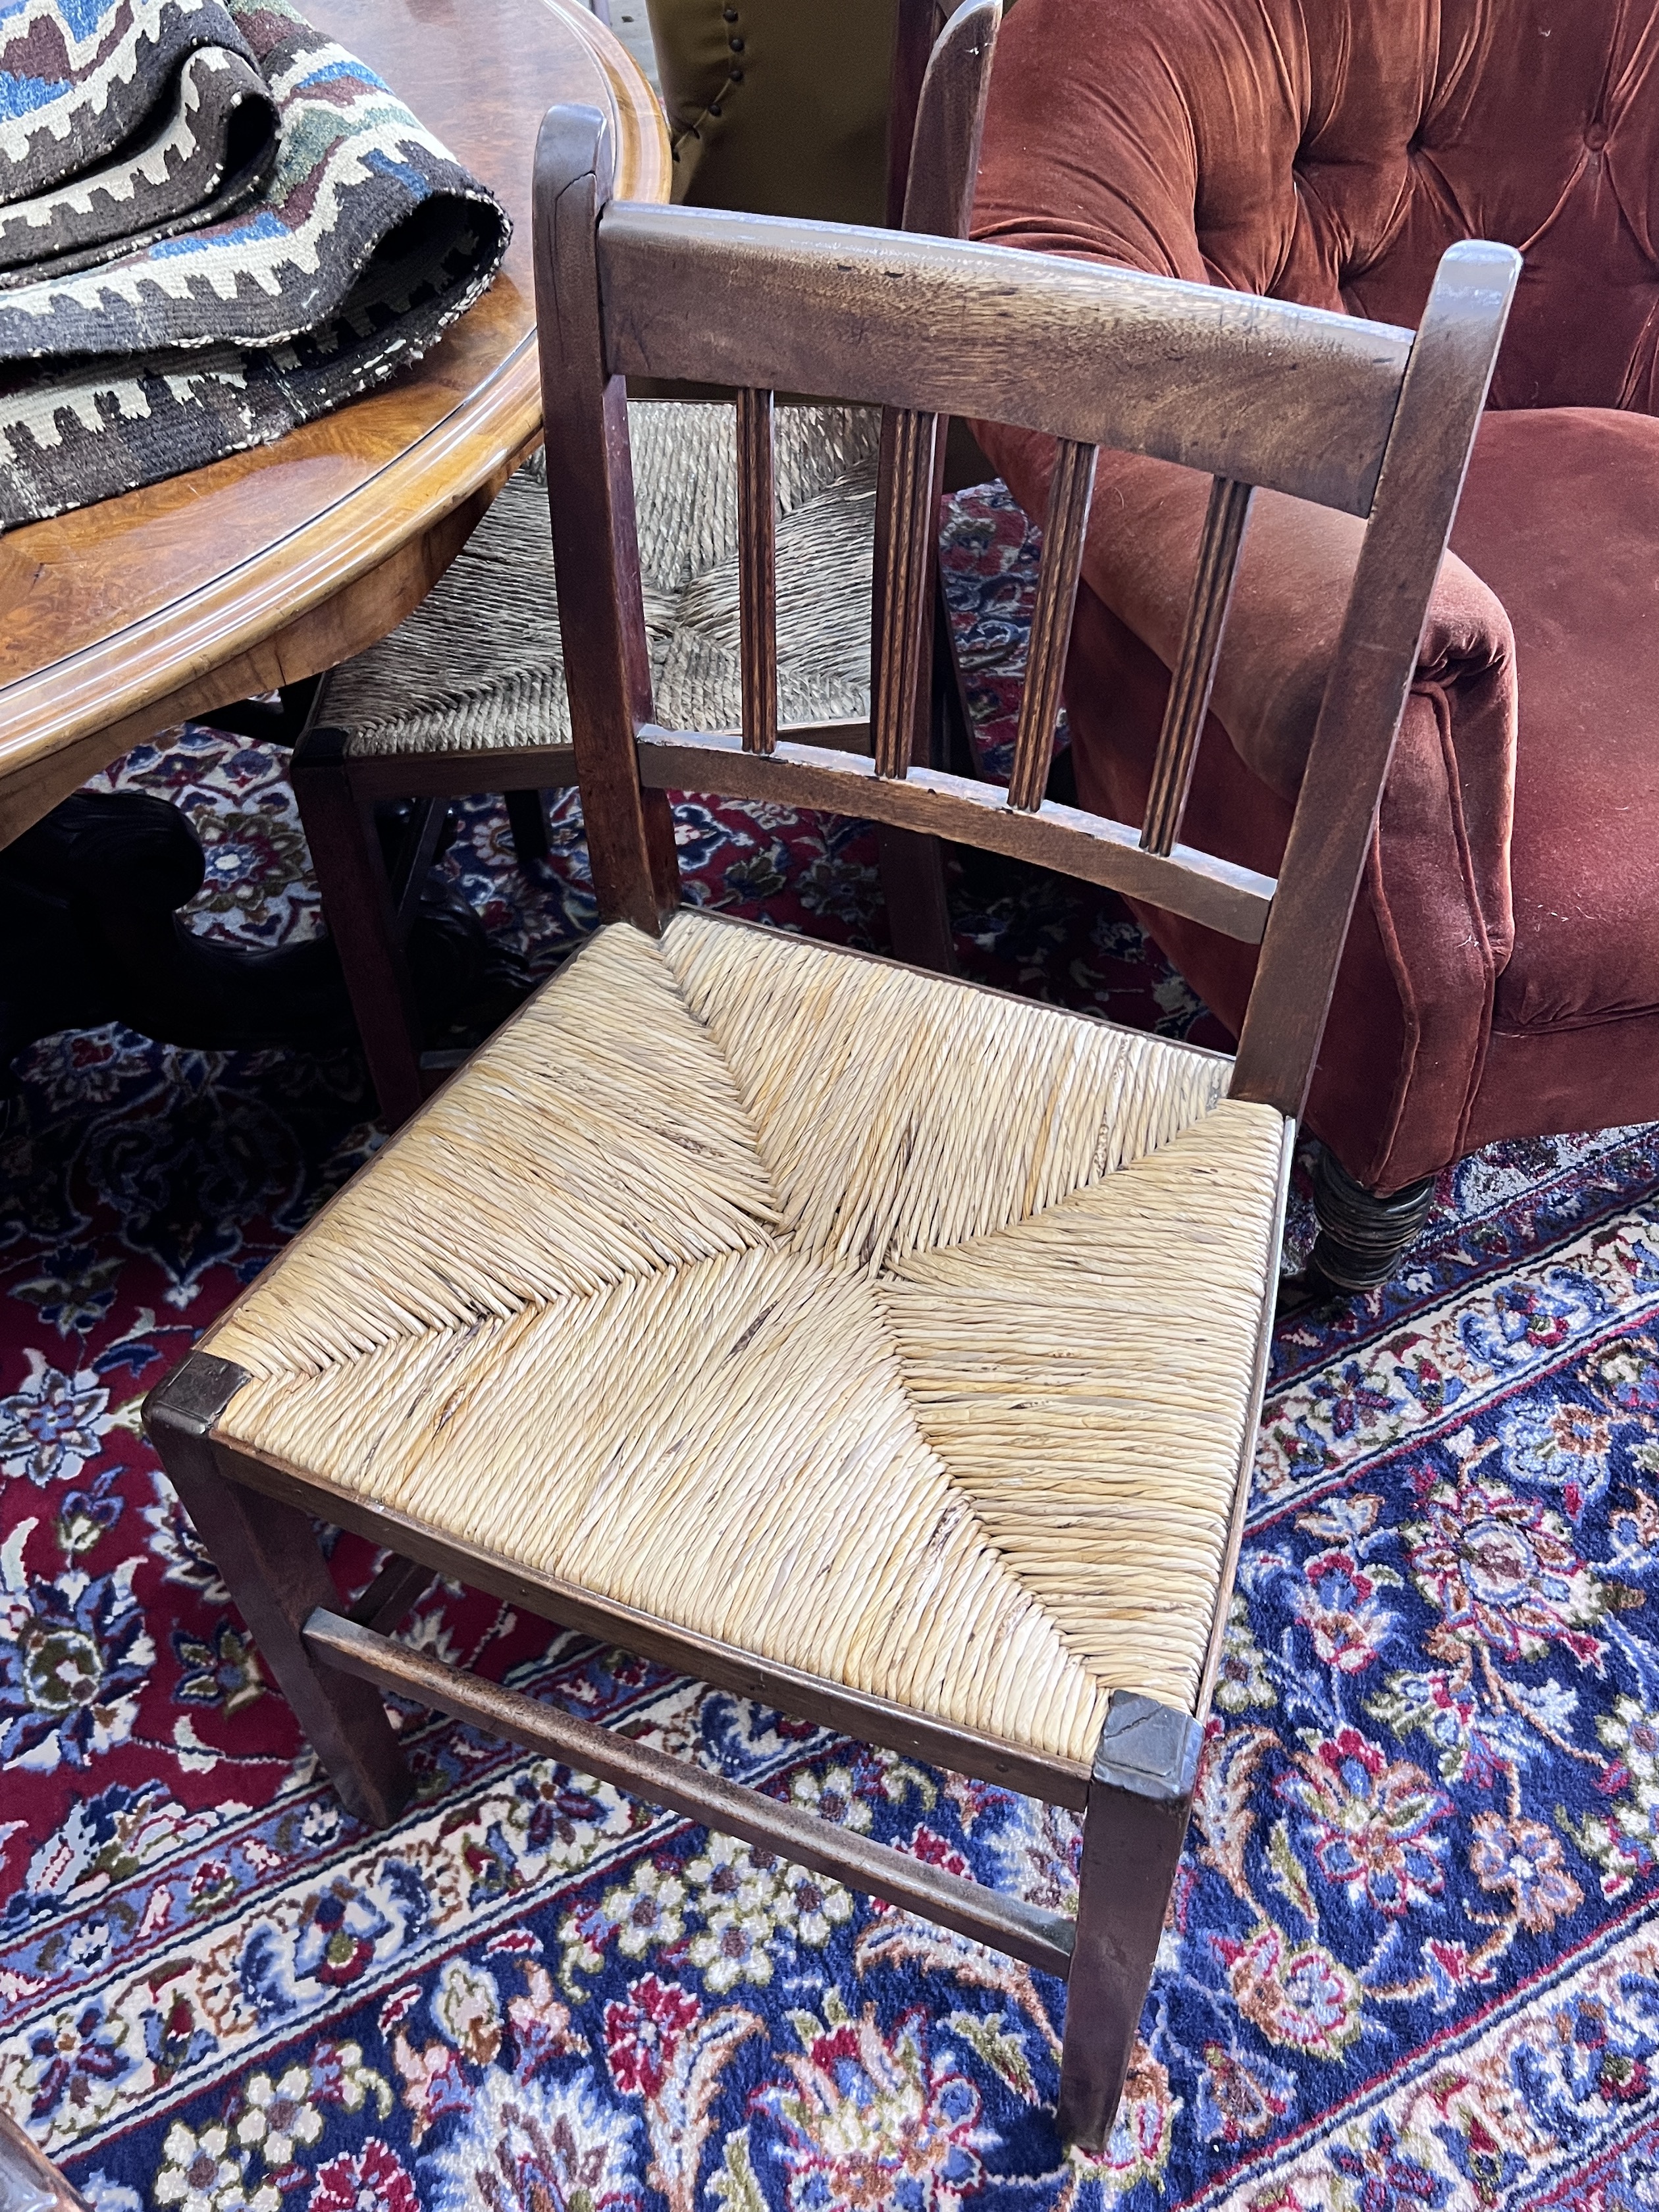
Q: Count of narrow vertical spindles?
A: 4